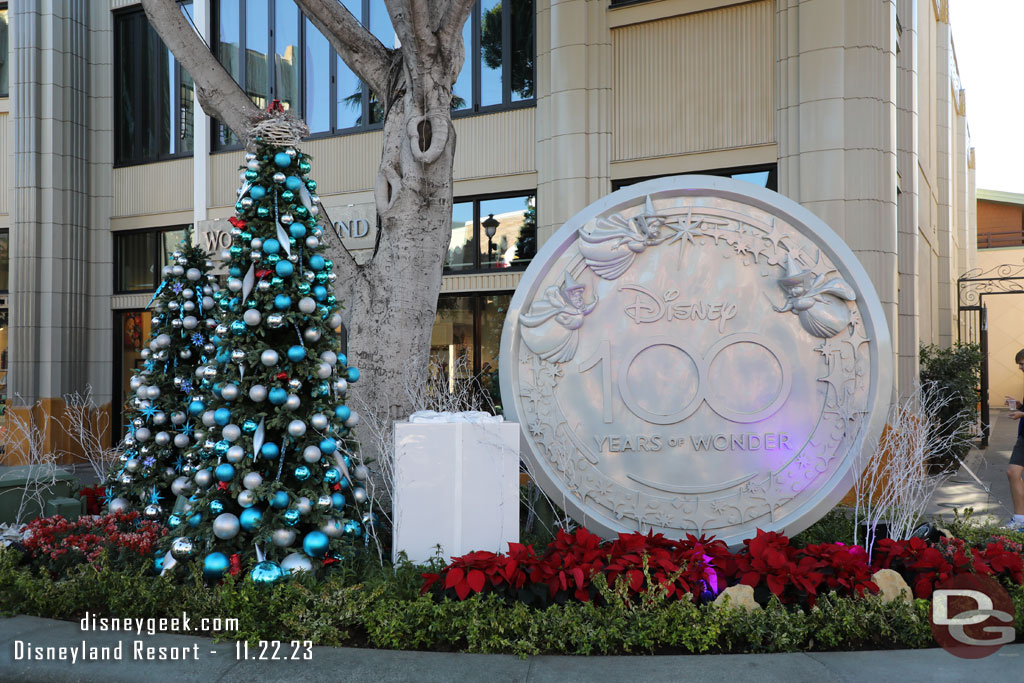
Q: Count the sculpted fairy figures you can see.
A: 3